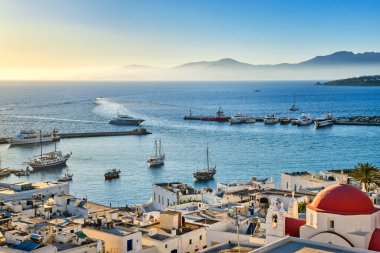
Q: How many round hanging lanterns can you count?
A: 0